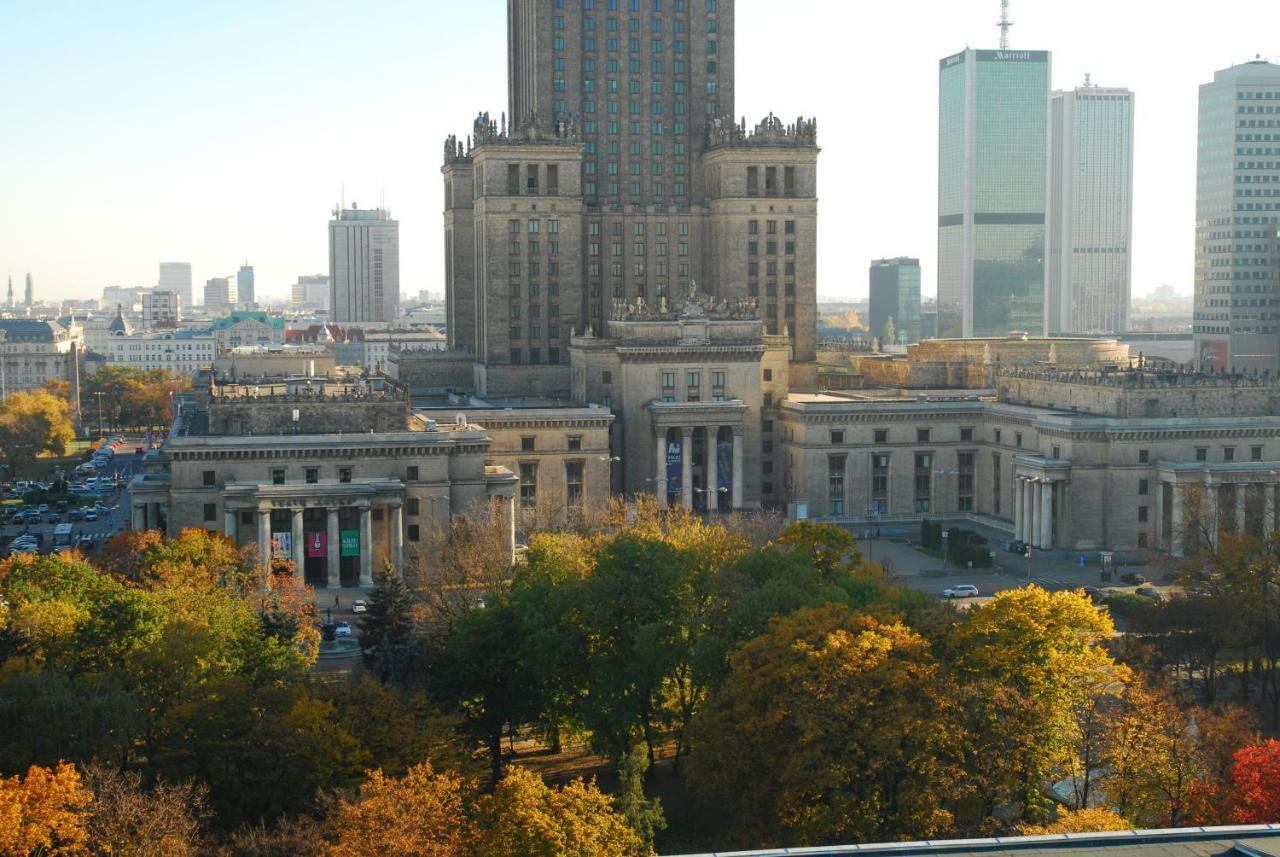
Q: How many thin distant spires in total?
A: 2